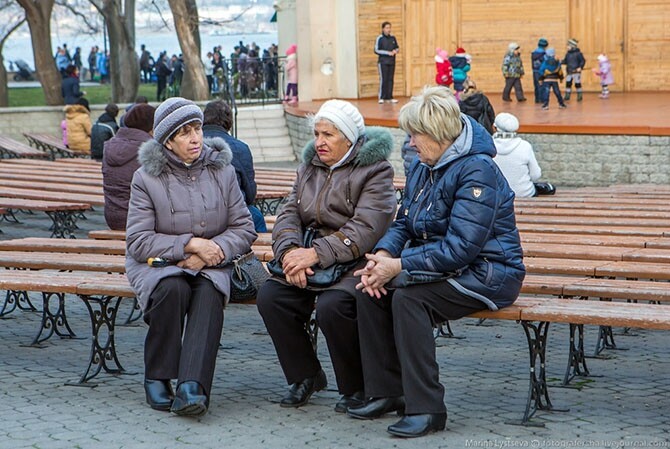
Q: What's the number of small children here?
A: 8